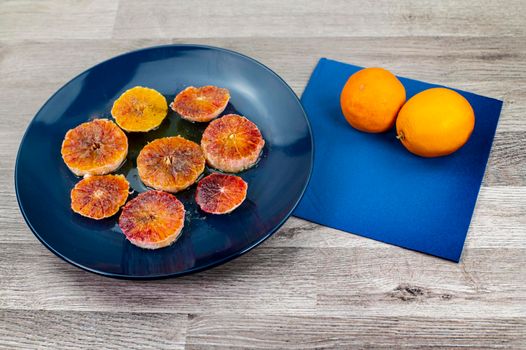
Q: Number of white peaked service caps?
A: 0